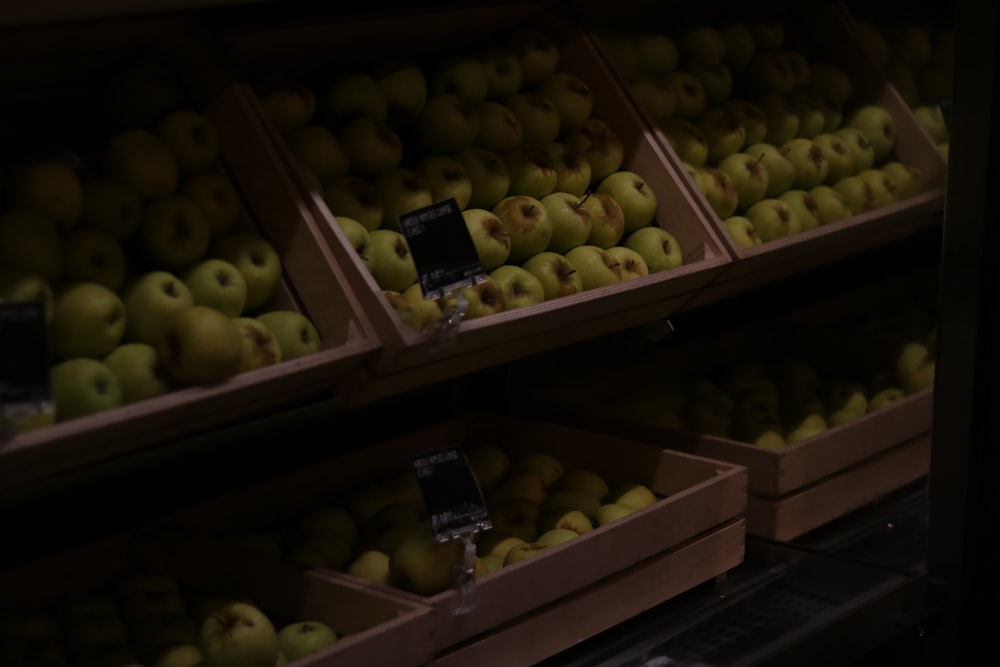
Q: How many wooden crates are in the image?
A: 7